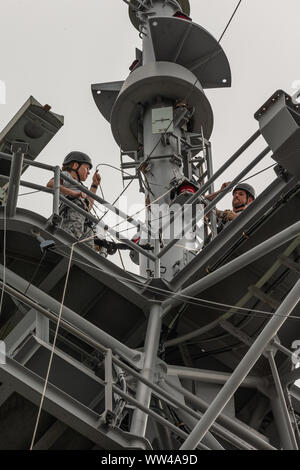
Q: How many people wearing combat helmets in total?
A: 2